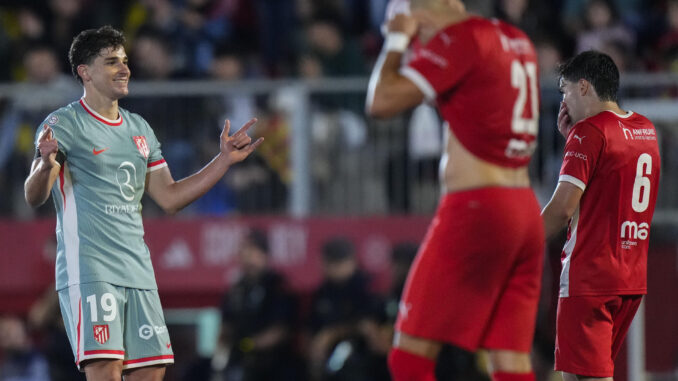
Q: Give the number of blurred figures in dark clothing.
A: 3